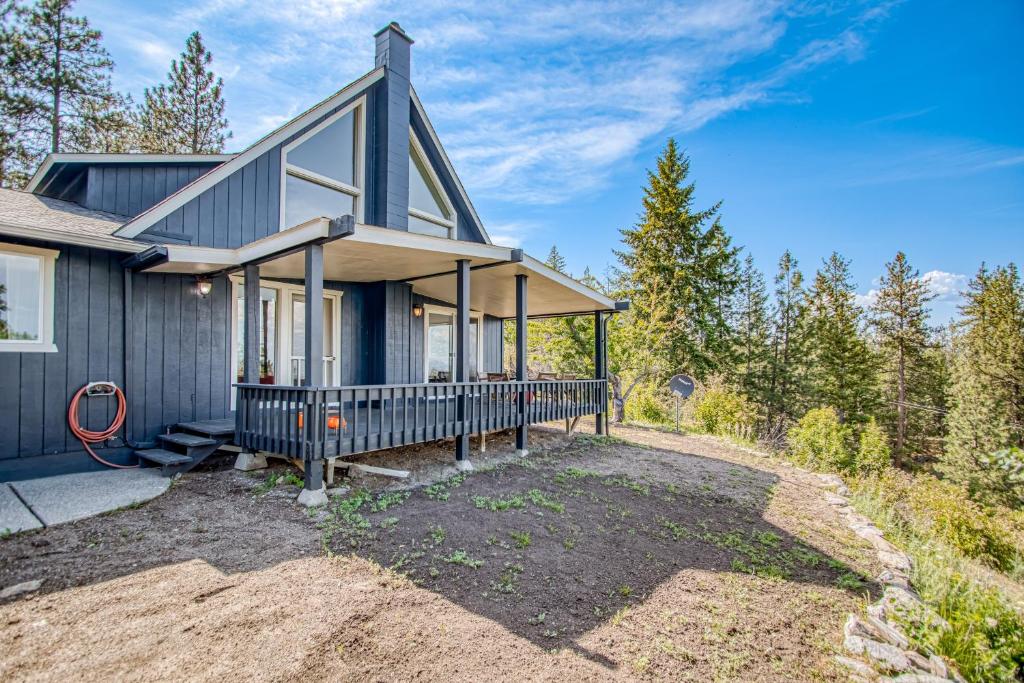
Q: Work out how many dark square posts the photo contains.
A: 5